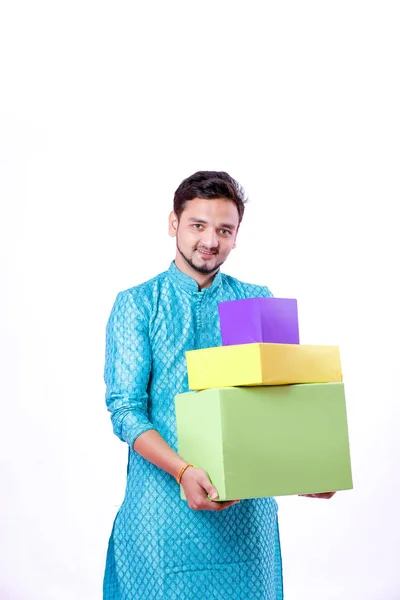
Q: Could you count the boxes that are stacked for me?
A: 3